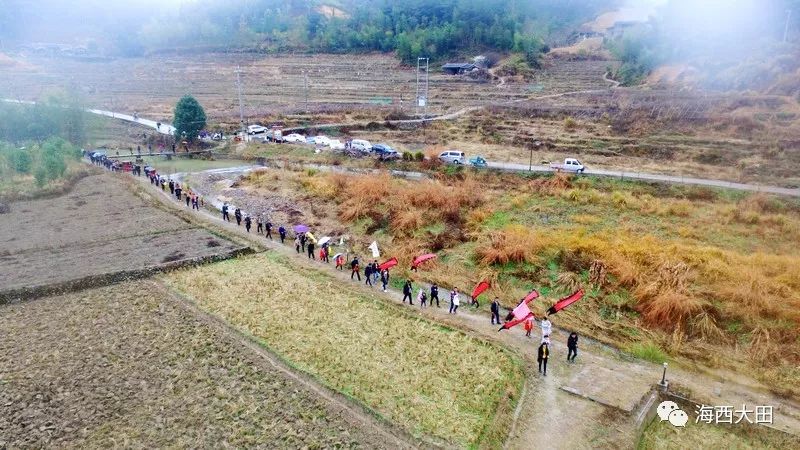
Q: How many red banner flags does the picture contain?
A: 6